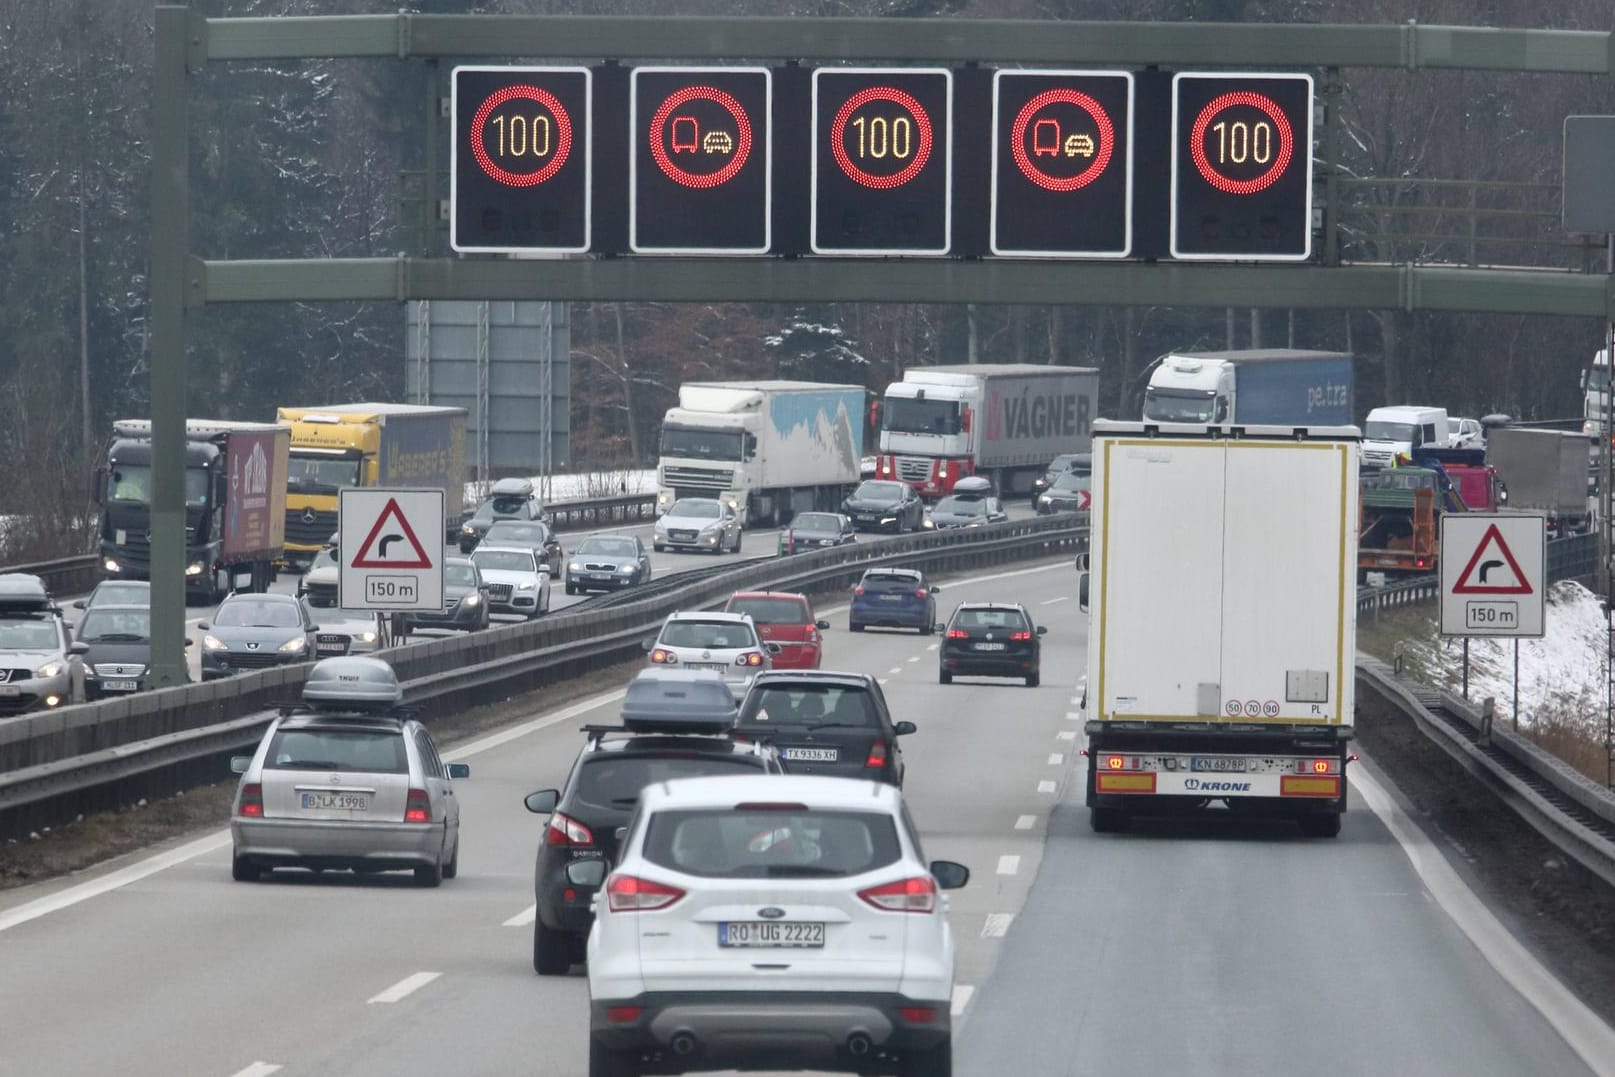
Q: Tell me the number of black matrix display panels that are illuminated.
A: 5